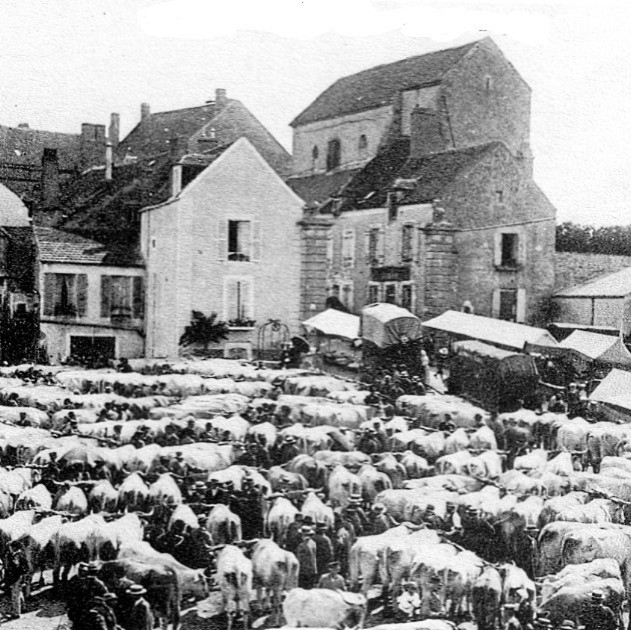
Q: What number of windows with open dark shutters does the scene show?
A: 2